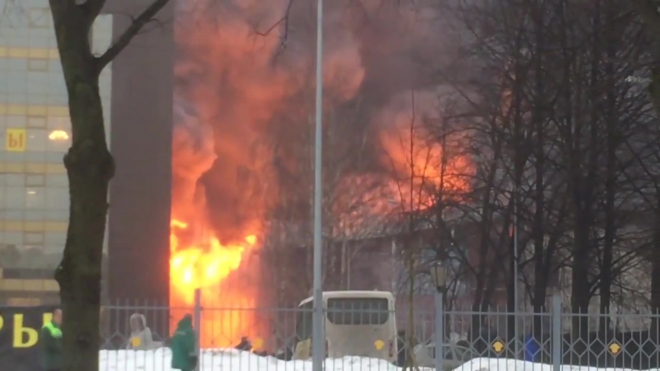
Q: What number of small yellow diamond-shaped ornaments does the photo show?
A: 5